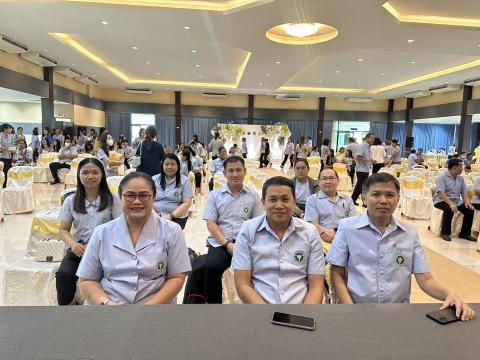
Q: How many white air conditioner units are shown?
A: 11